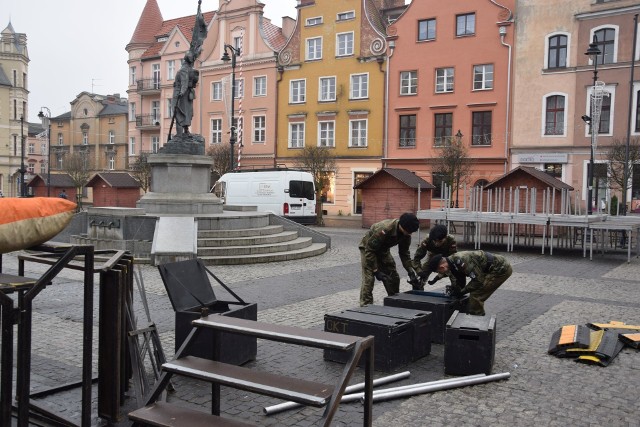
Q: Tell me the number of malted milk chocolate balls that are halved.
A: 0